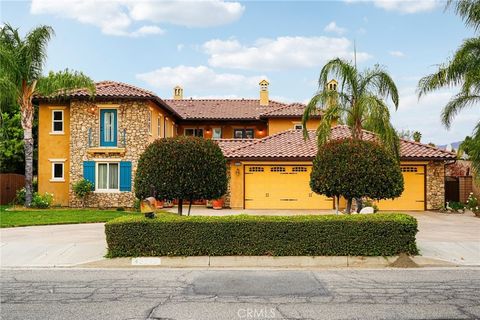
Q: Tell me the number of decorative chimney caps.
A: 3